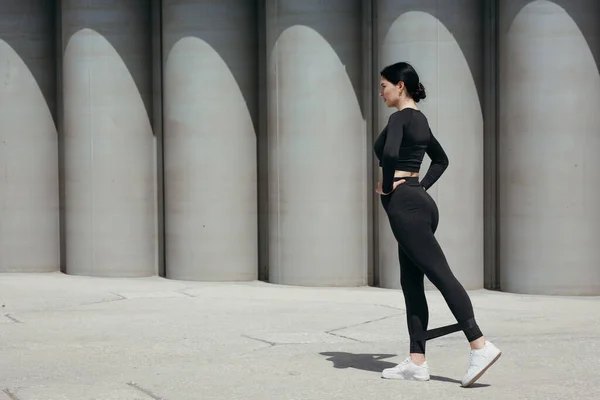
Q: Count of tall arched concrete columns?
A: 6